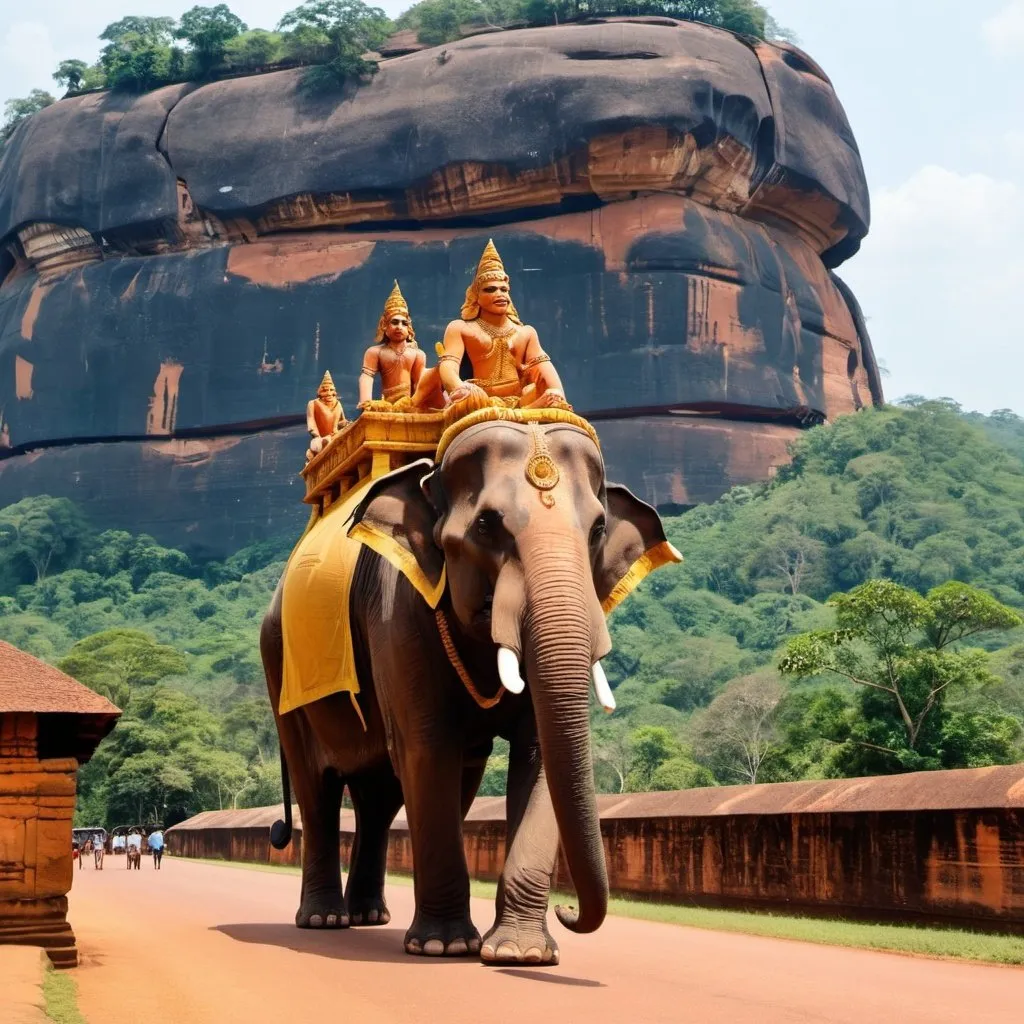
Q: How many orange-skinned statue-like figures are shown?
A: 3